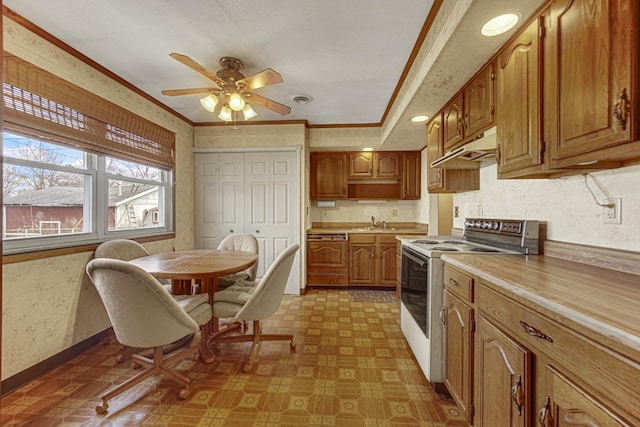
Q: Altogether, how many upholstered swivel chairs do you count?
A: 4